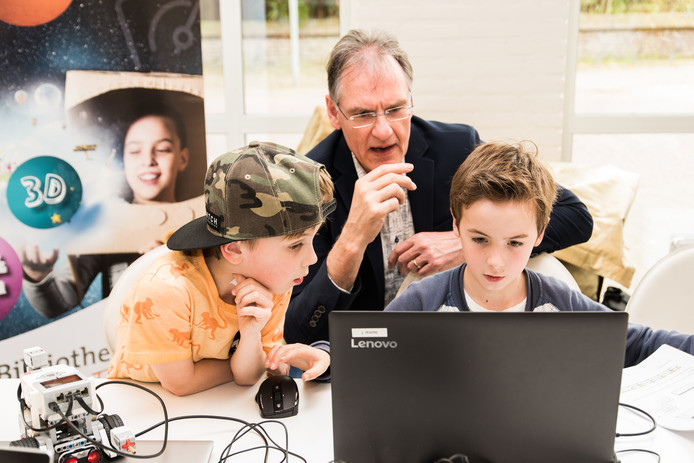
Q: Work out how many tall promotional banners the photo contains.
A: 1